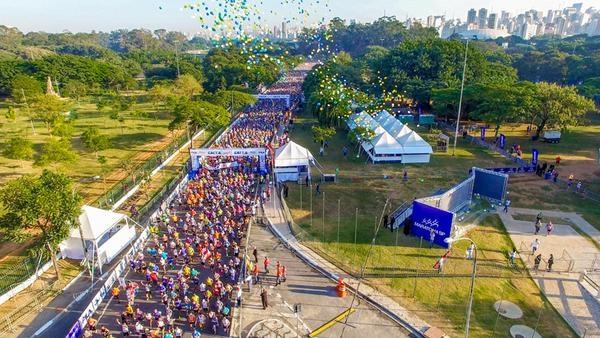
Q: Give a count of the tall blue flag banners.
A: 3